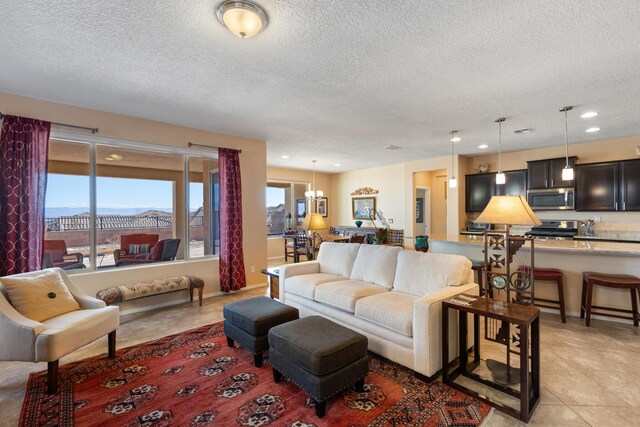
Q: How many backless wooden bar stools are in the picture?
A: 3